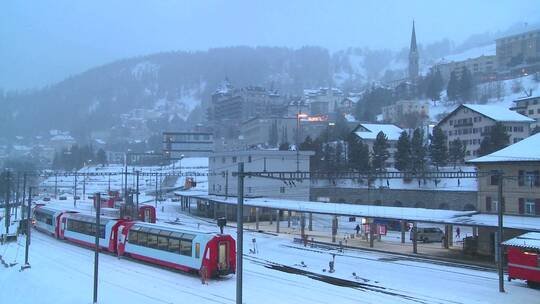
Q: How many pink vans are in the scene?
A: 0